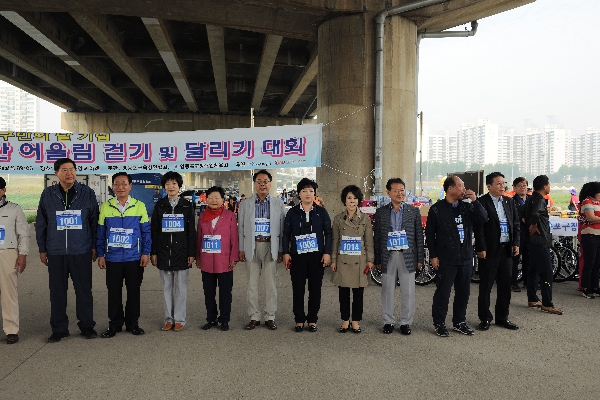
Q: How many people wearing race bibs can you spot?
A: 11